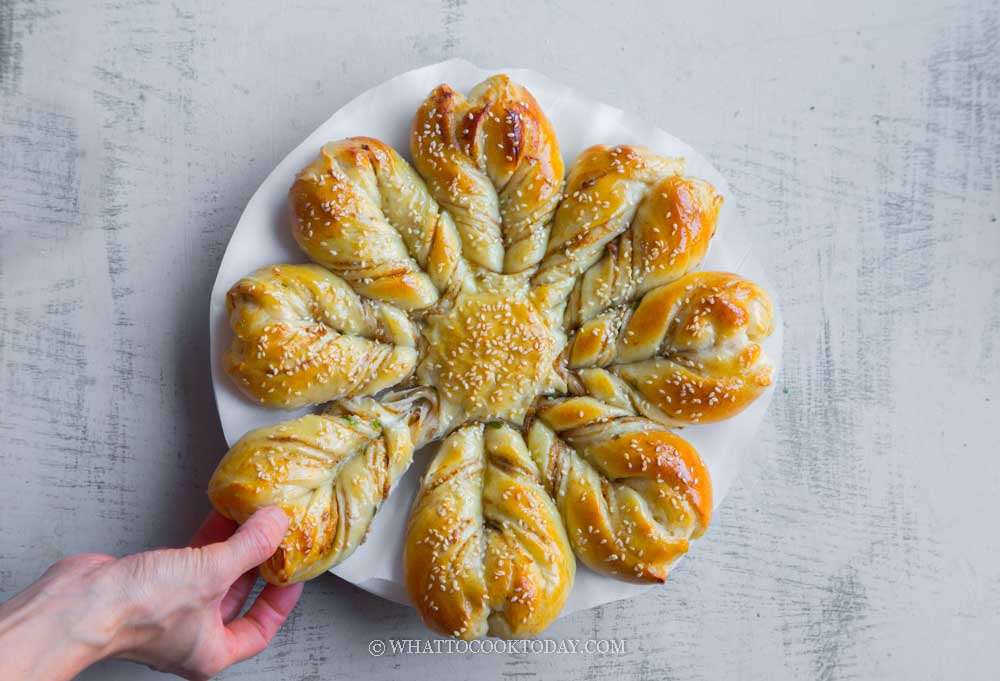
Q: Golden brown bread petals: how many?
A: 8